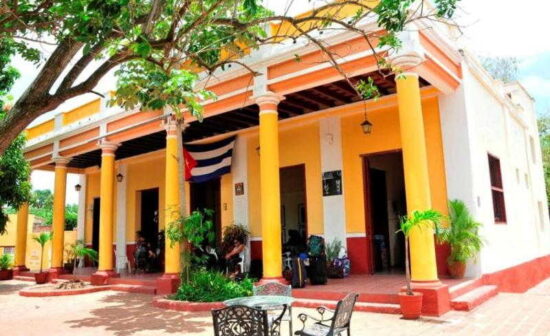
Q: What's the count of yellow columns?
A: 6